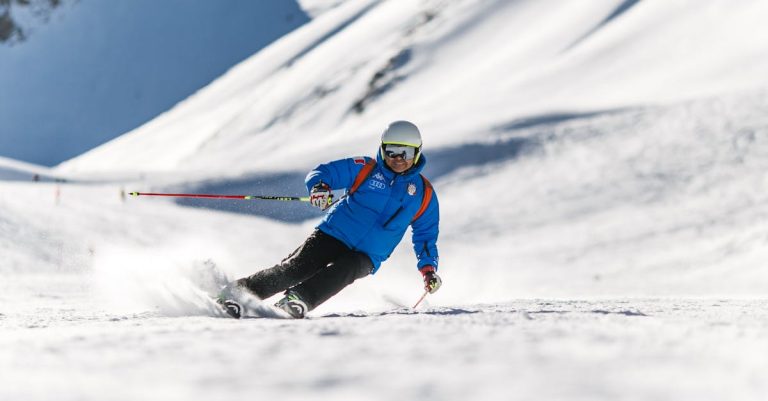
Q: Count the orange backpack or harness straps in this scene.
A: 2